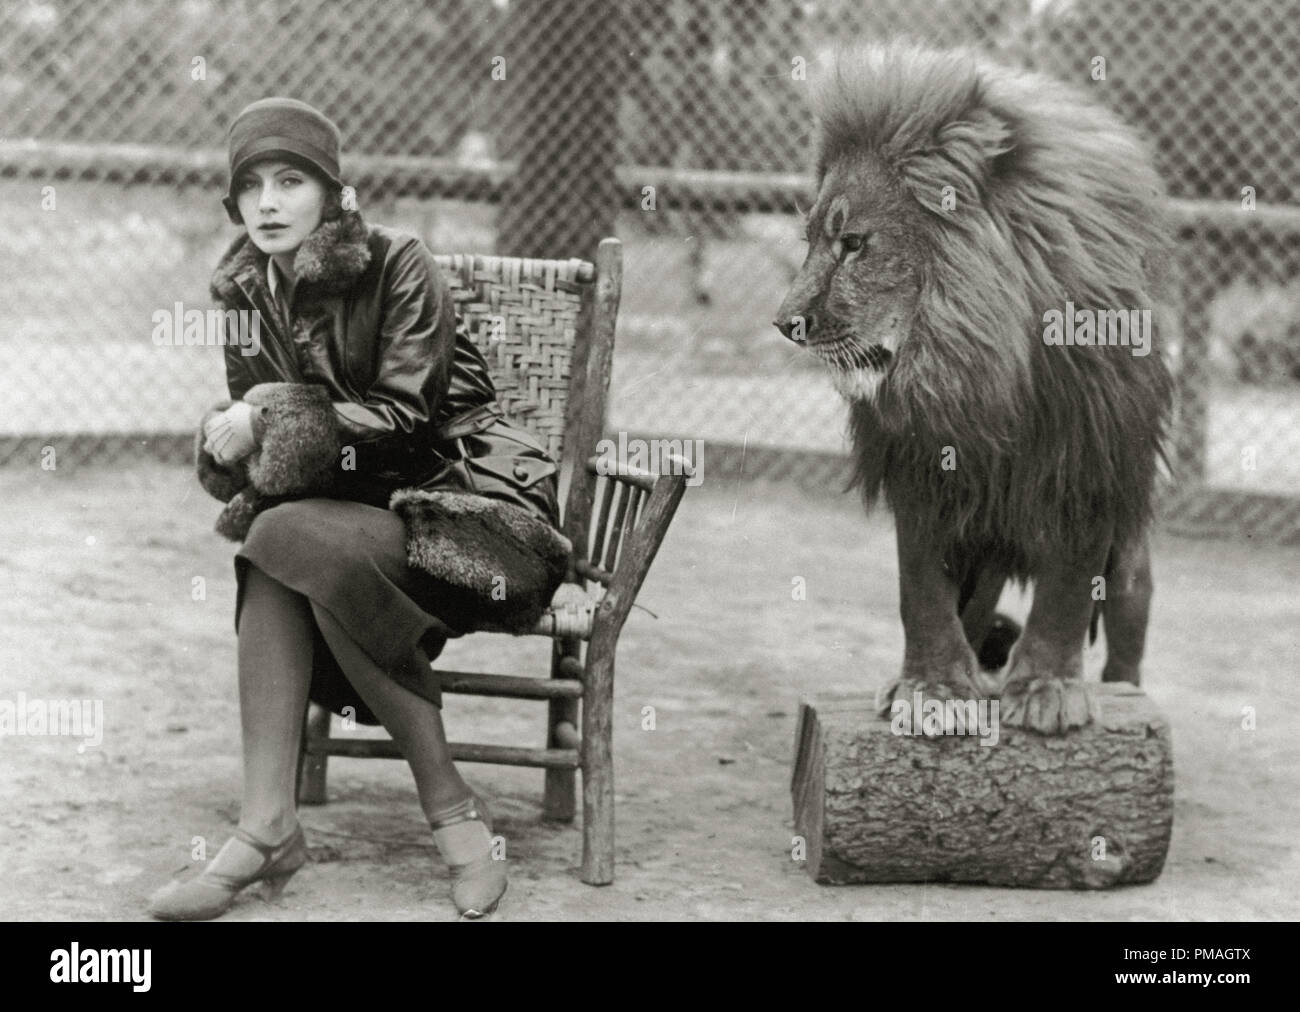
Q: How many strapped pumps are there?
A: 2